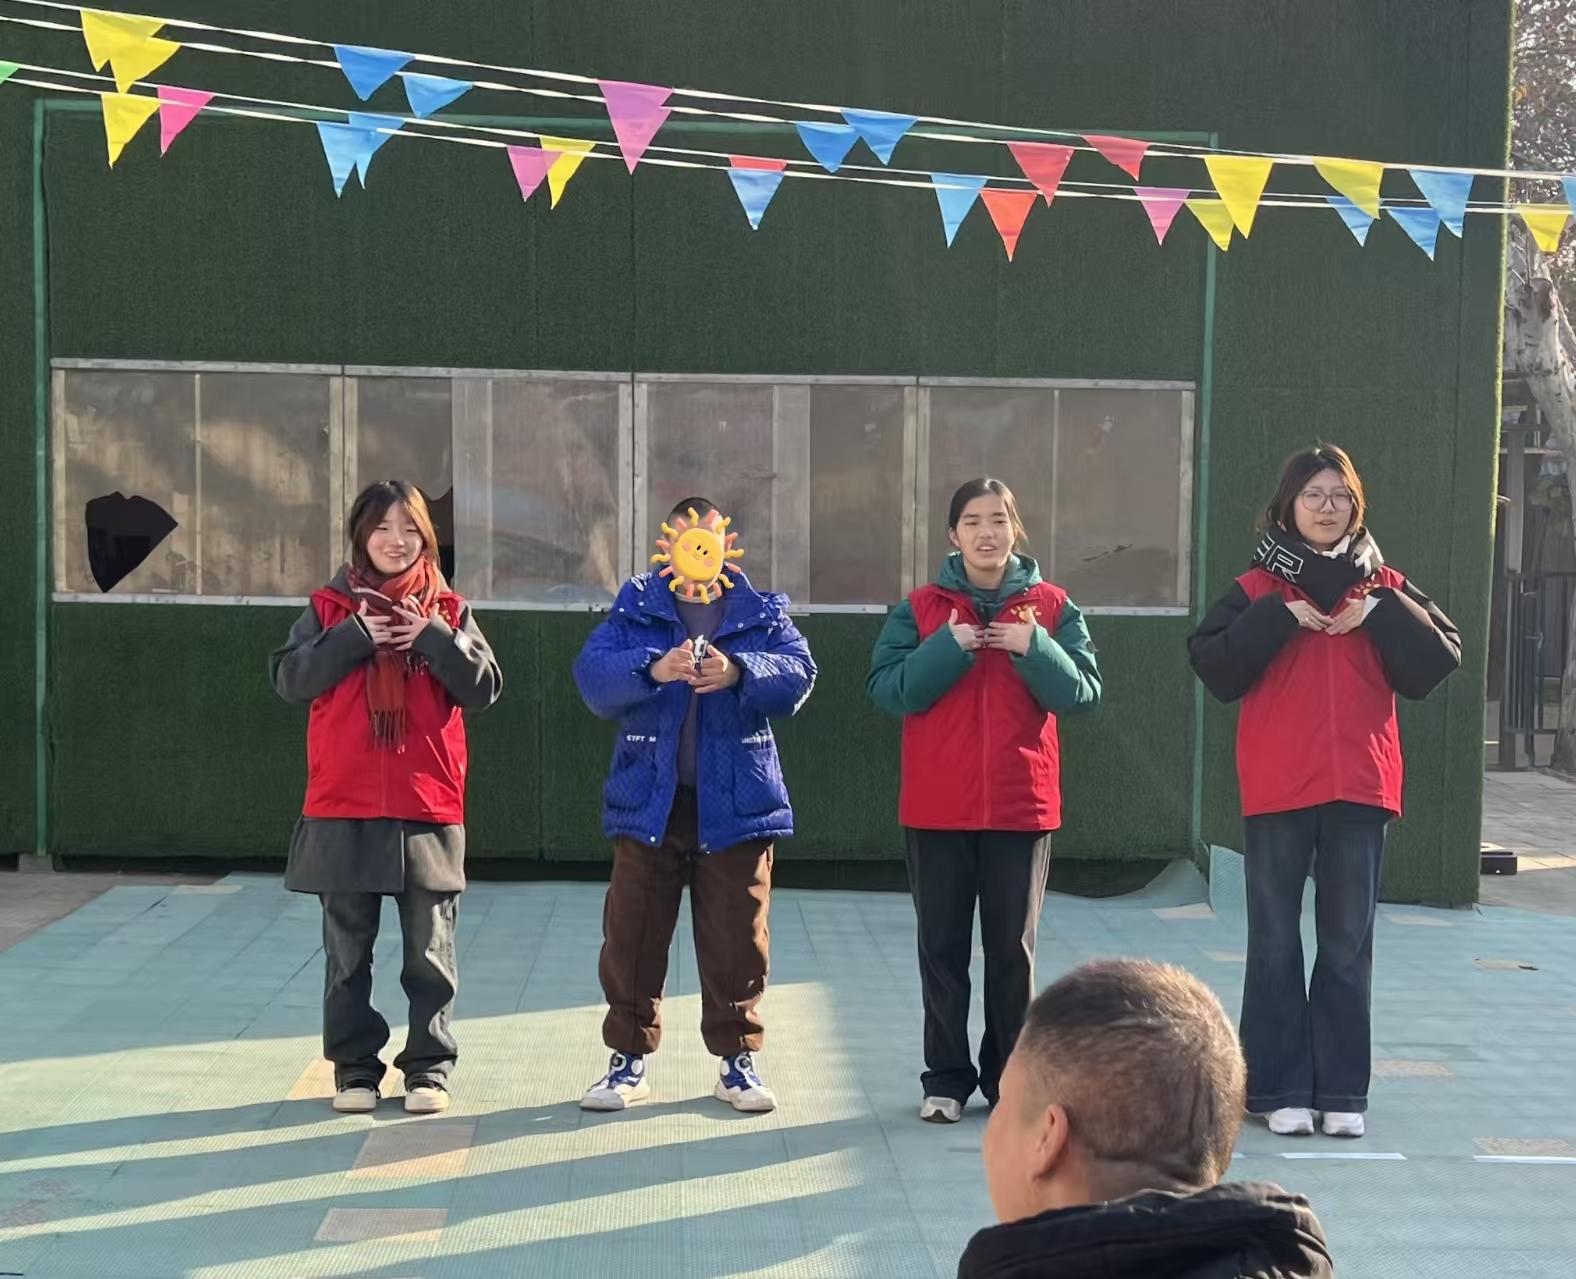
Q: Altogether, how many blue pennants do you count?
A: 12